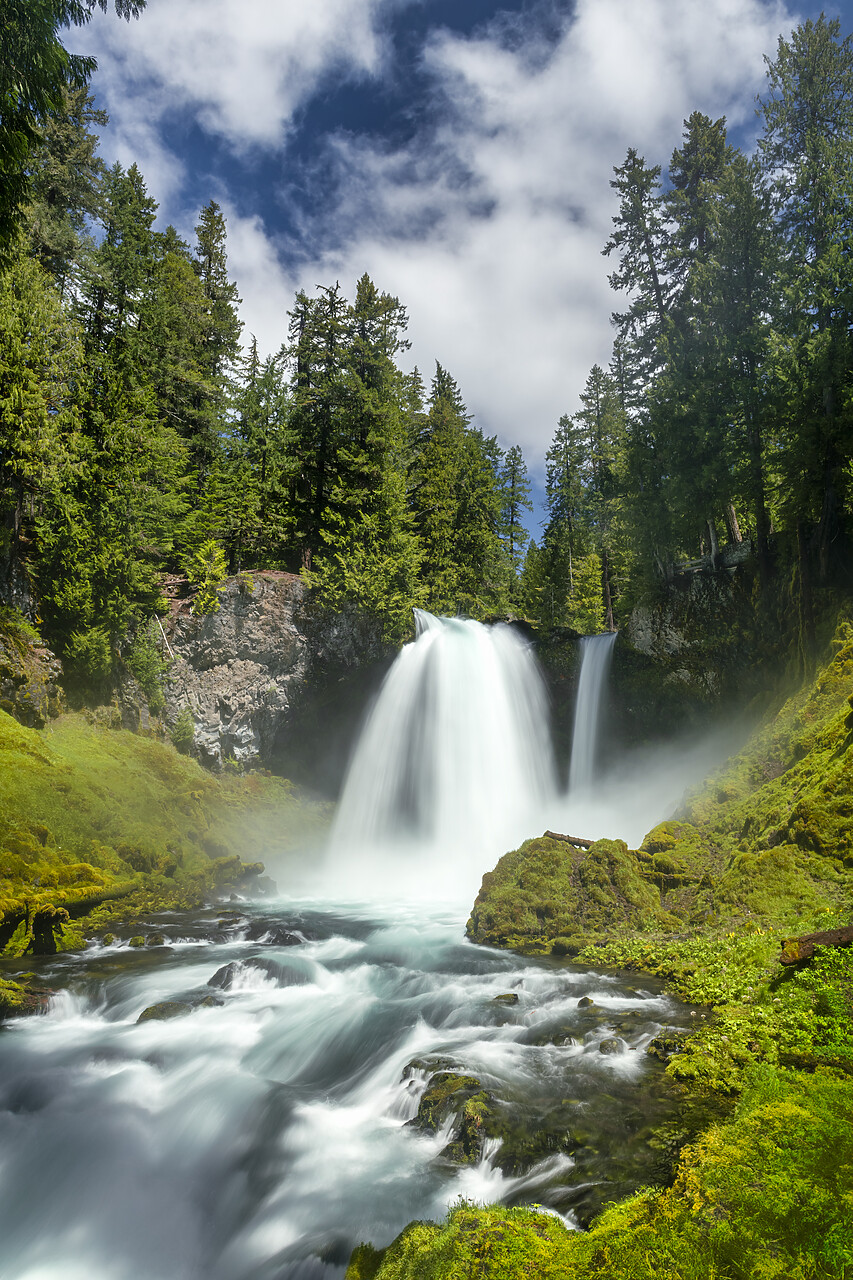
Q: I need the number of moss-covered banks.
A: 2